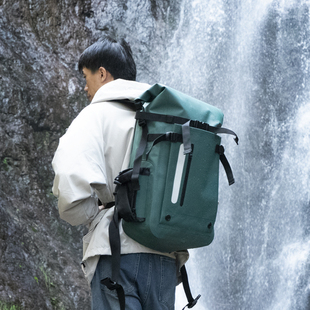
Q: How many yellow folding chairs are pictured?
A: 0